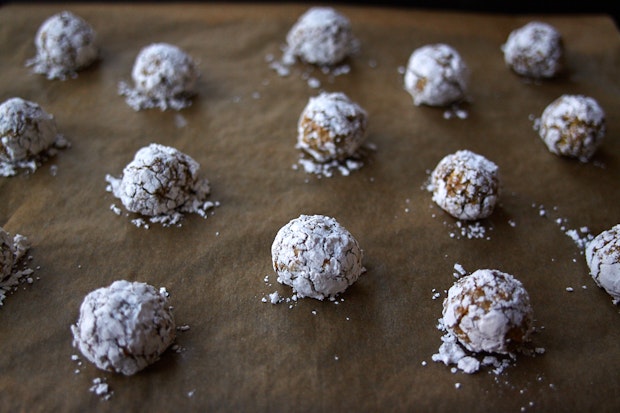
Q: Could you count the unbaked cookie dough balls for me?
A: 15